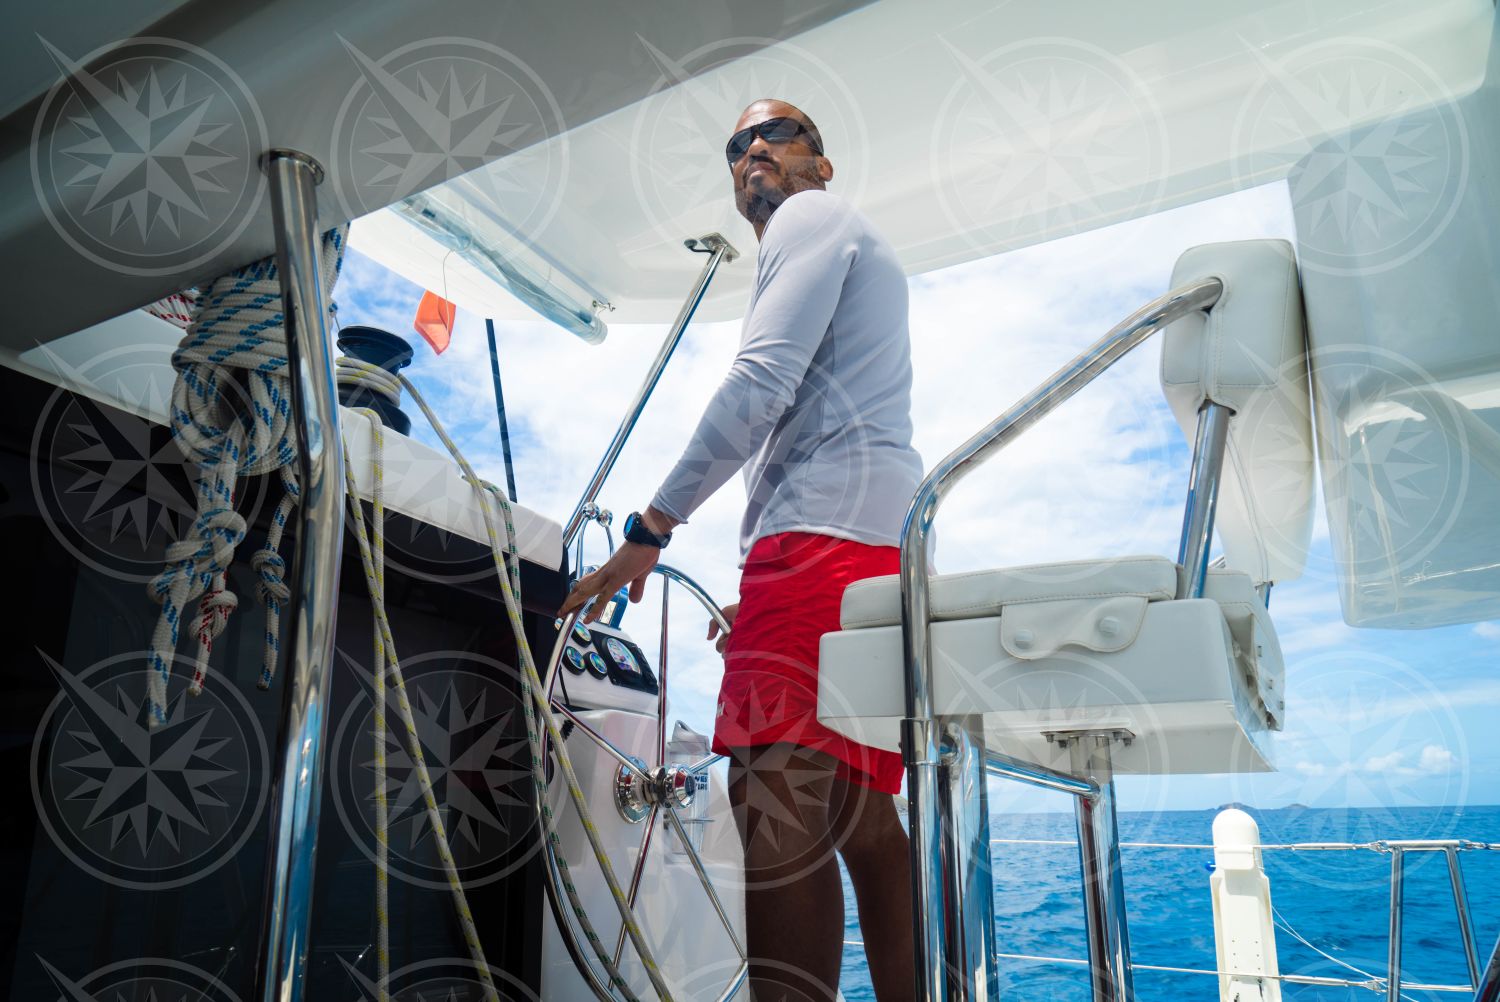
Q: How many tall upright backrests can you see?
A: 1